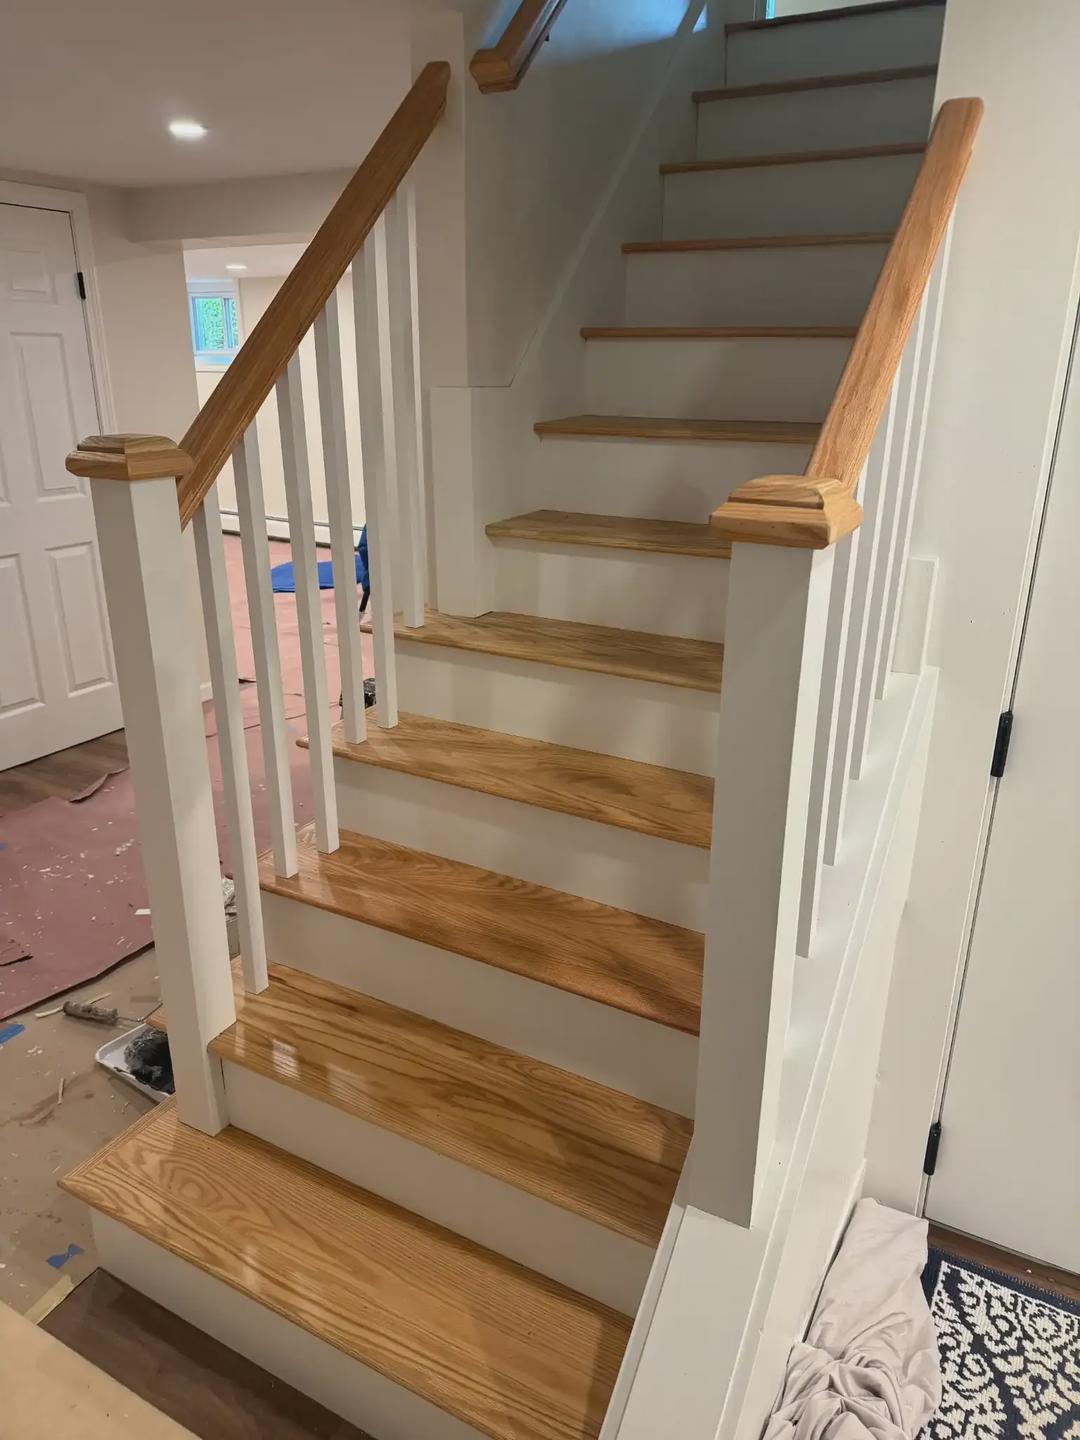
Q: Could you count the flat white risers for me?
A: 12